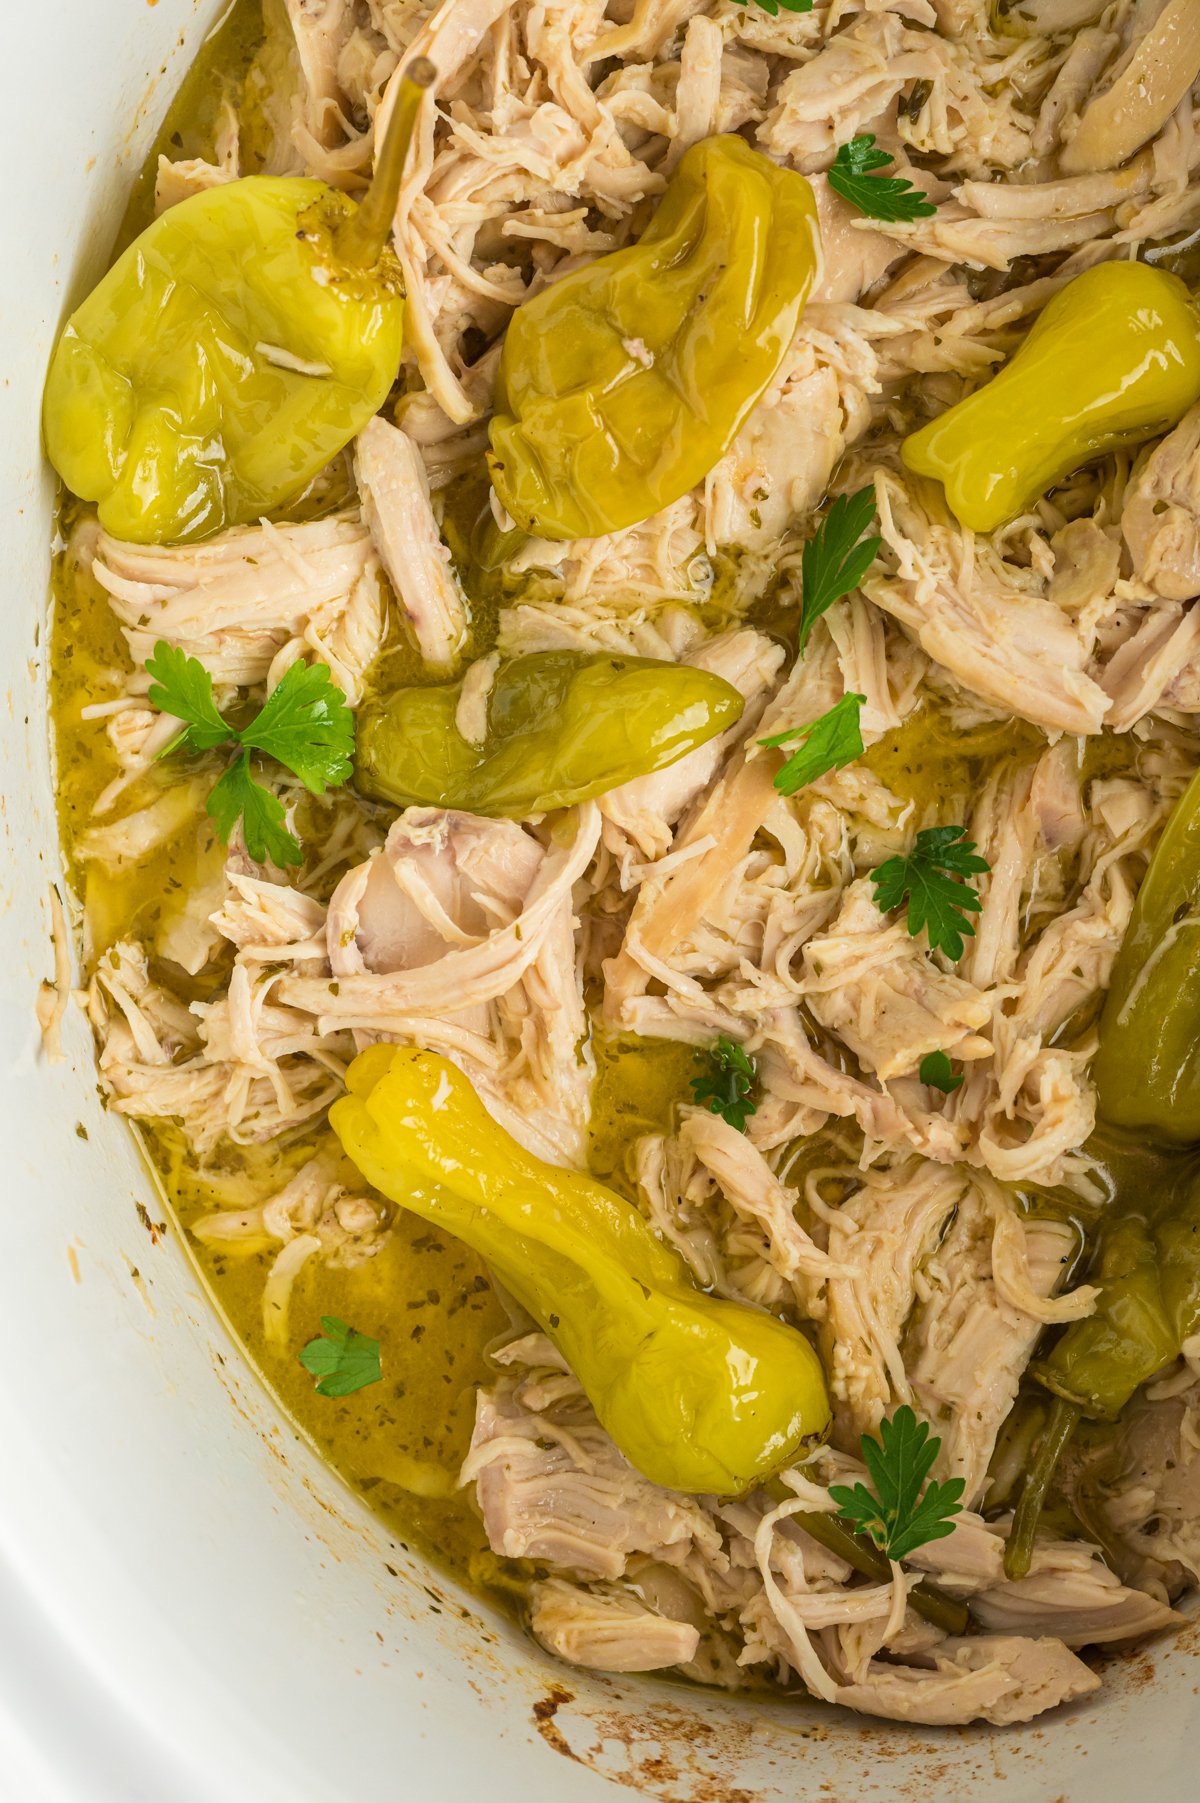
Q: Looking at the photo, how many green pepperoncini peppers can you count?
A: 7